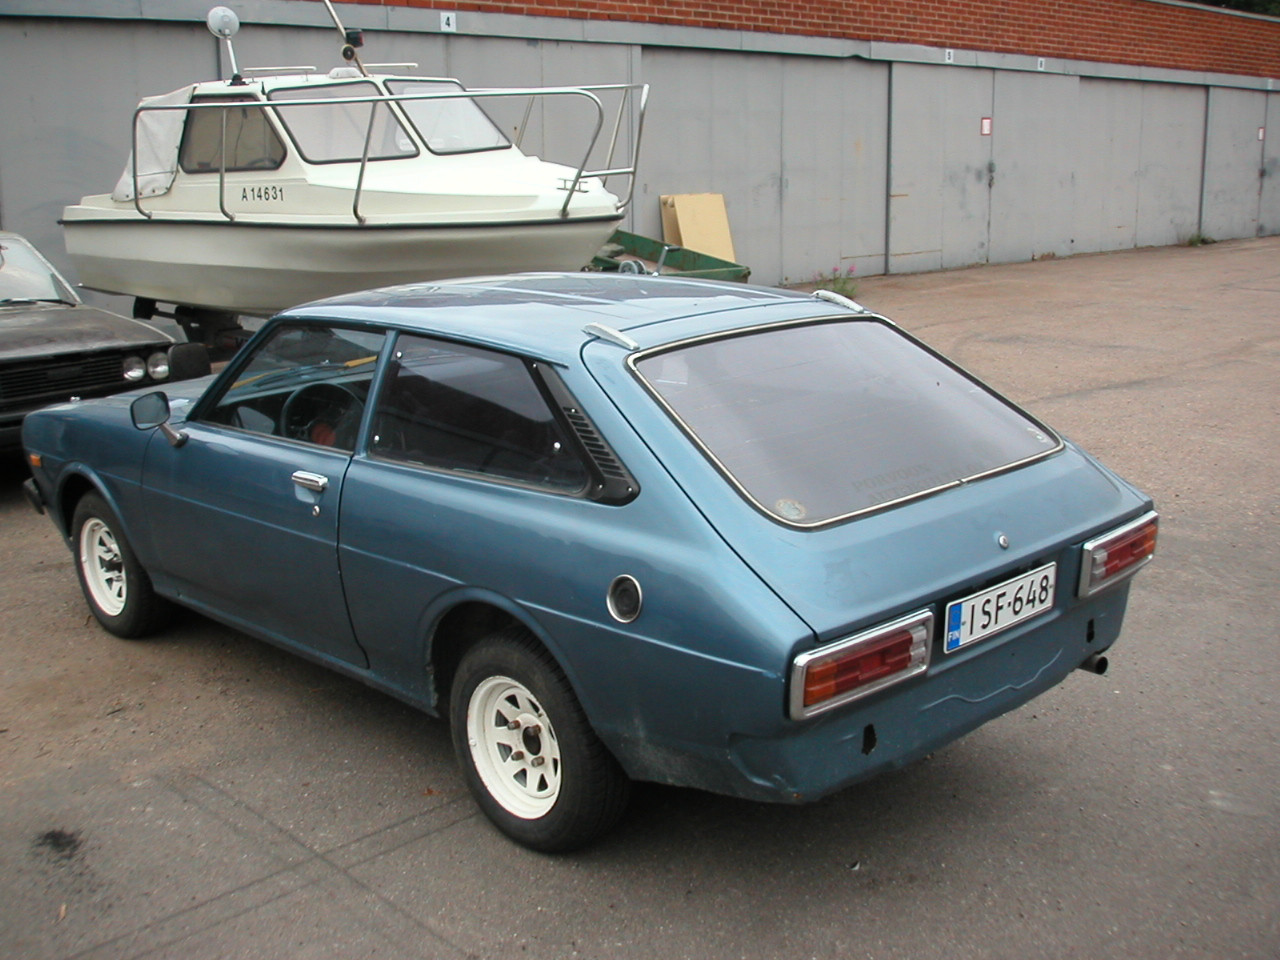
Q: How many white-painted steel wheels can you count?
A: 2